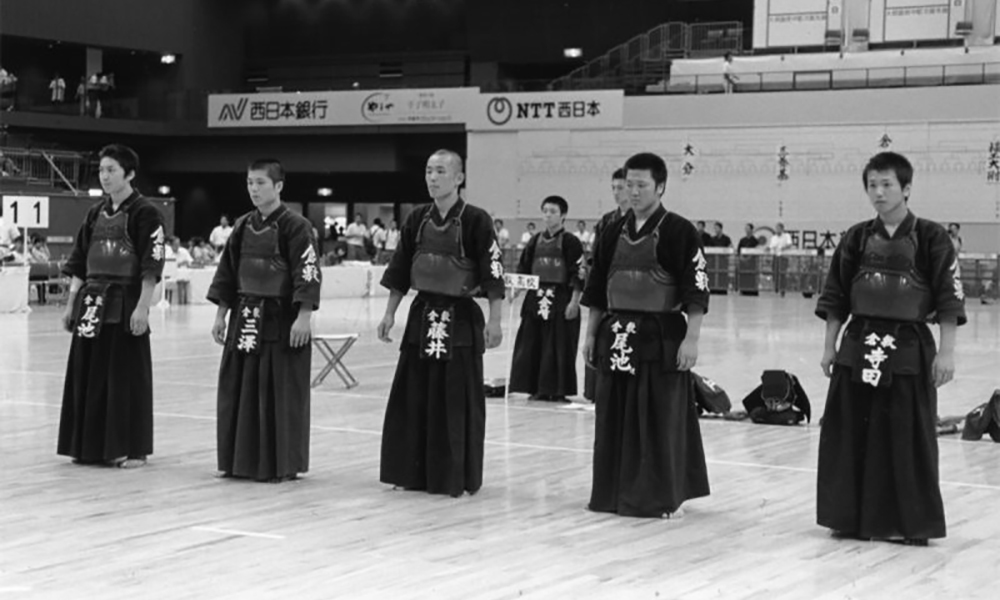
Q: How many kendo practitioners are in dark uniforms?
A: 7